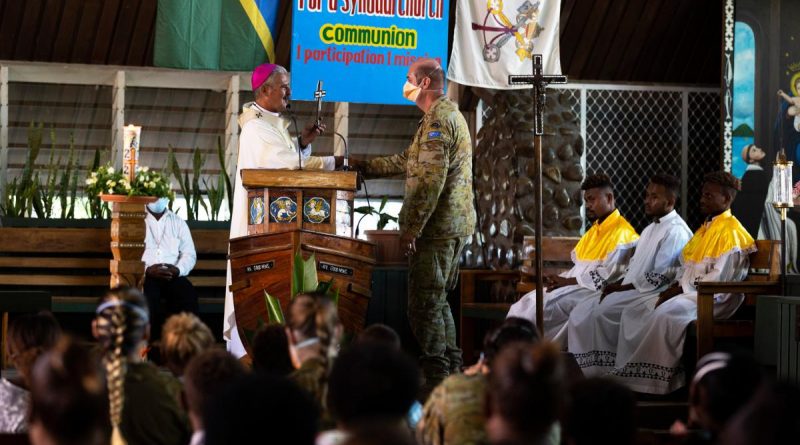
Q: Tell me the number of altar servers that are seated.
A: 3